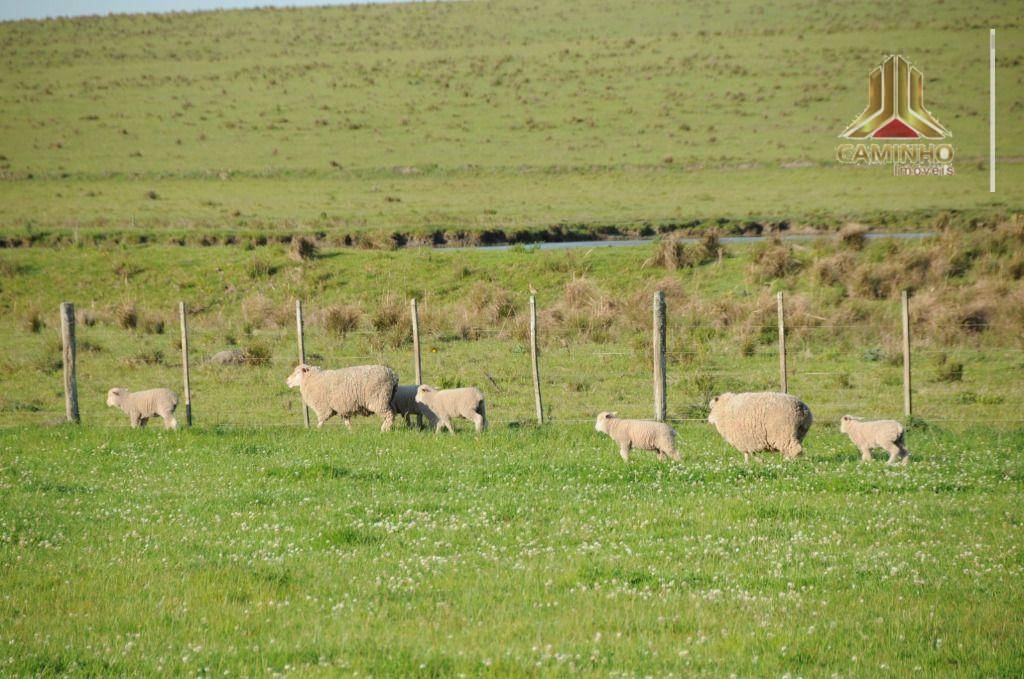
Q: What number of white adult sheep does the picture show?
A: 2